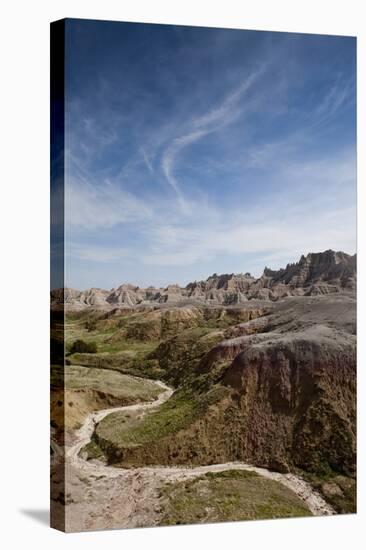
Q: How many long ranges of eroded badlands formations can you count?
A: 1